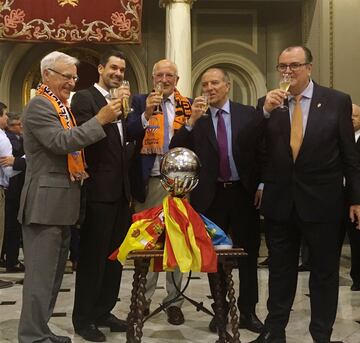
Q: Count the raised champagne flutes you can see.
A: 5